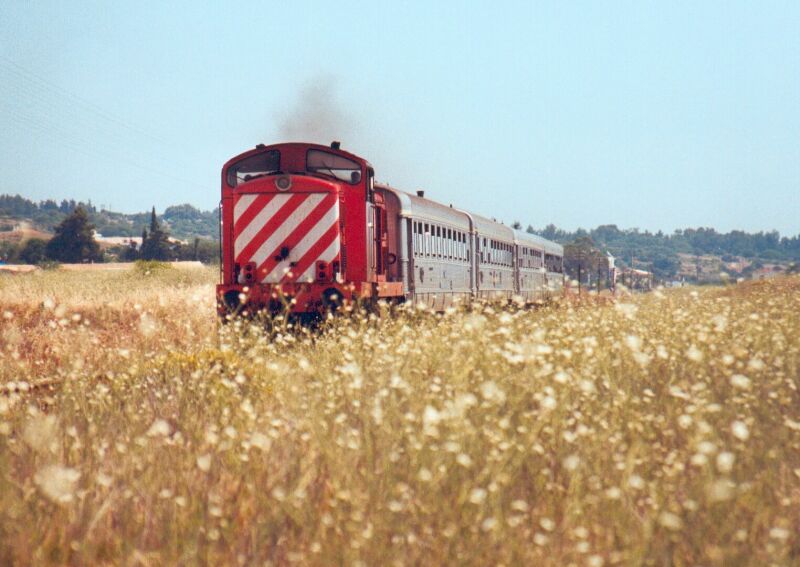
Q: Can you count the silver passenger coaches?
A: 4